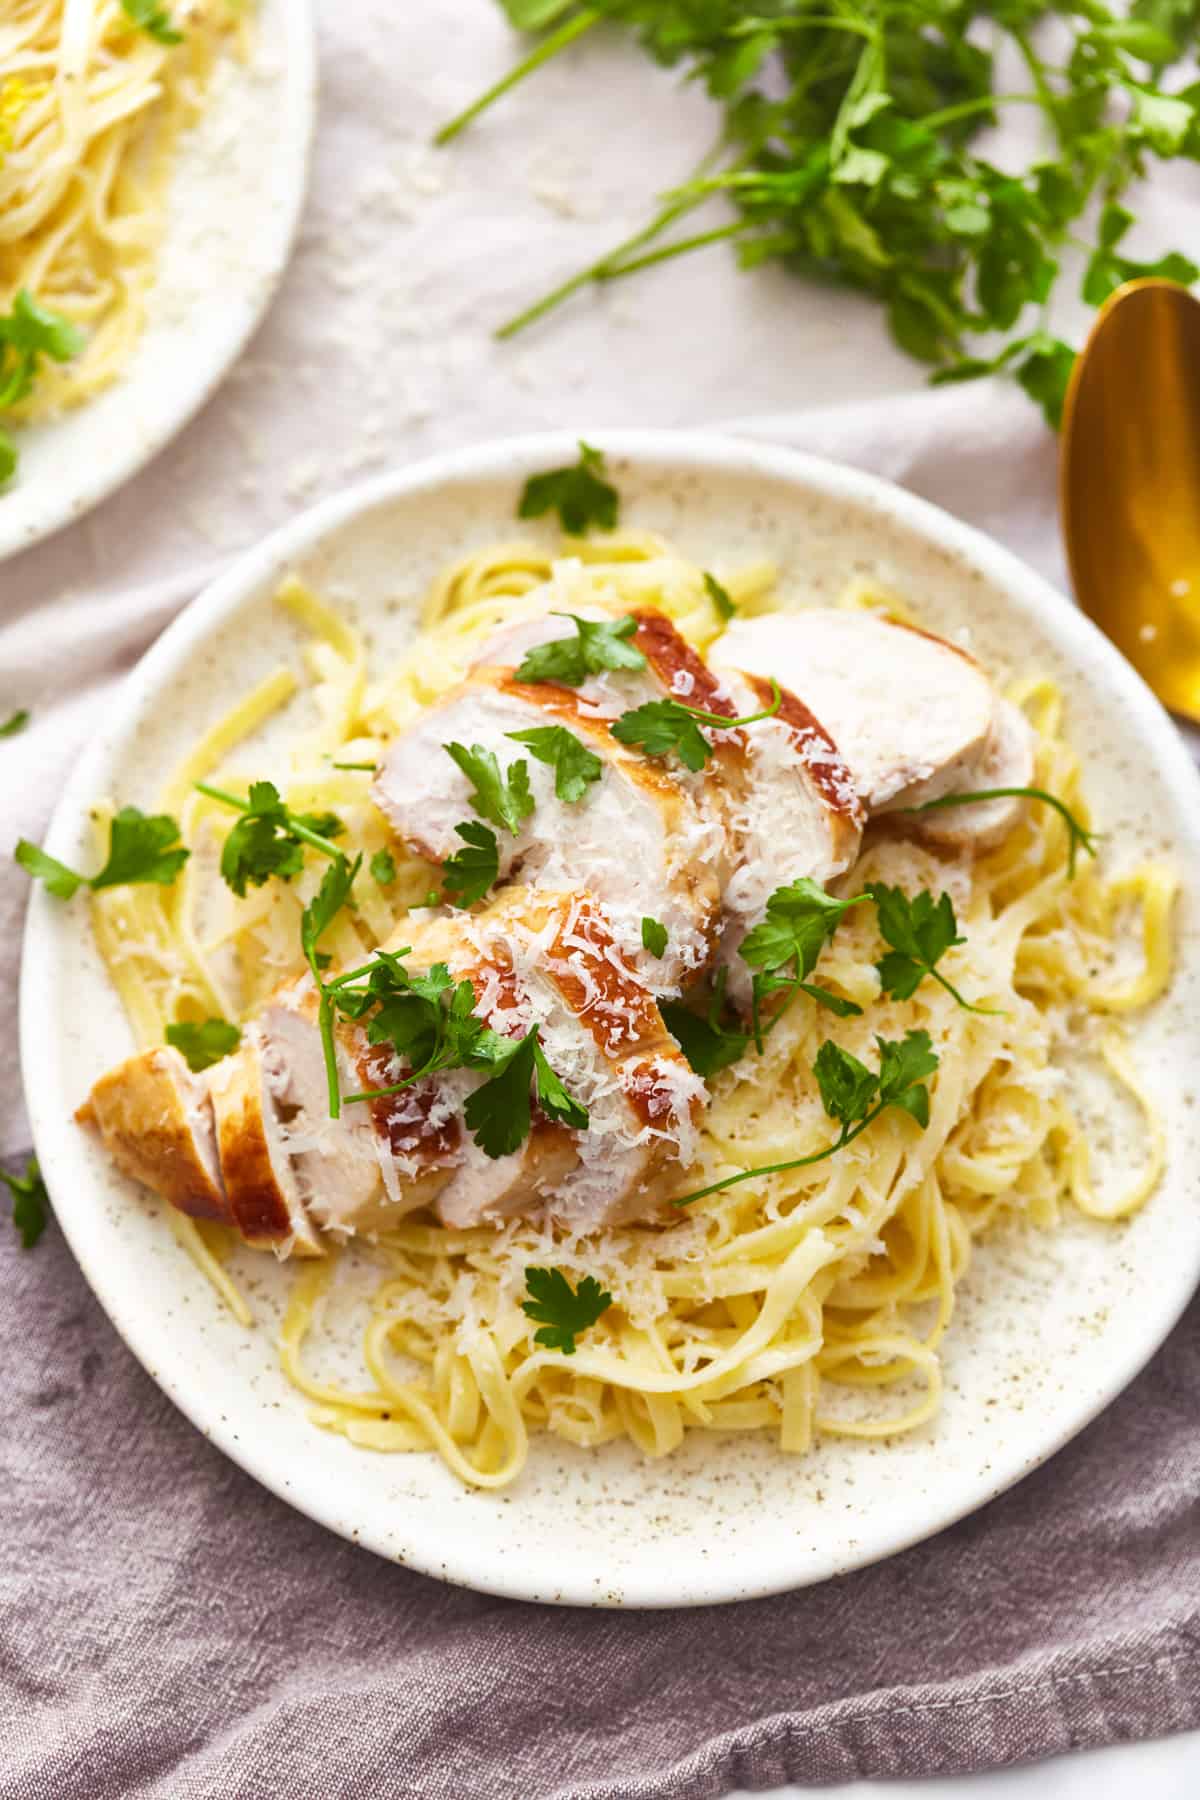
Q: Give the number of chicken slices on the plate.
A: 10